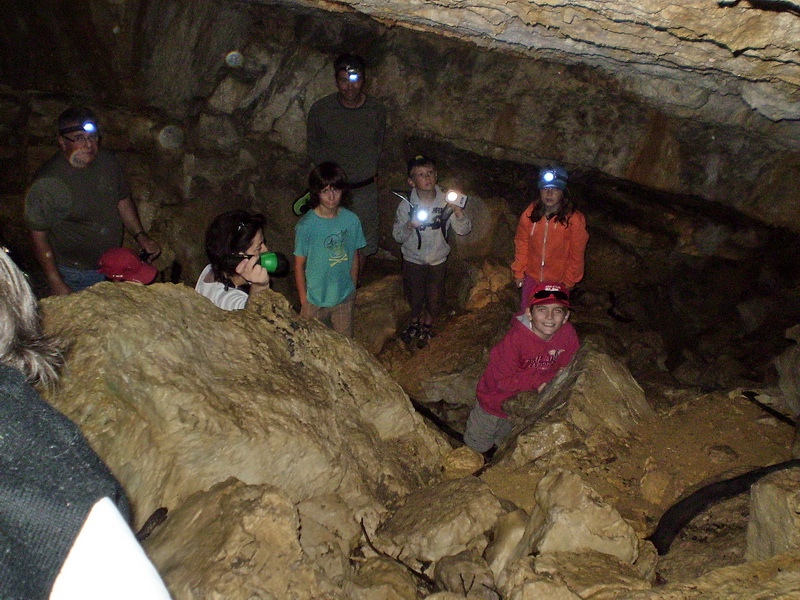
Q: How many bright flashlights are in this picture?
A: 5